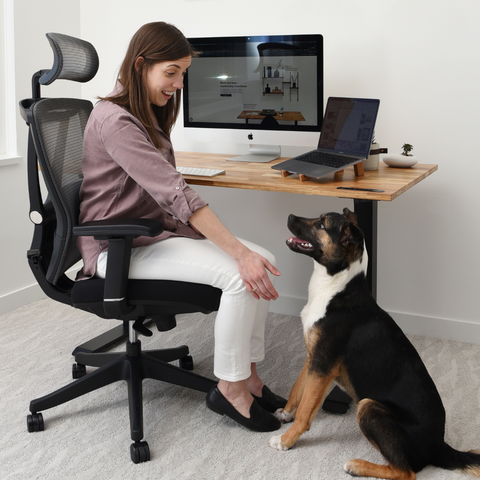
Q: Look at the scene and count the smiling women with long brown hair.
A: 1